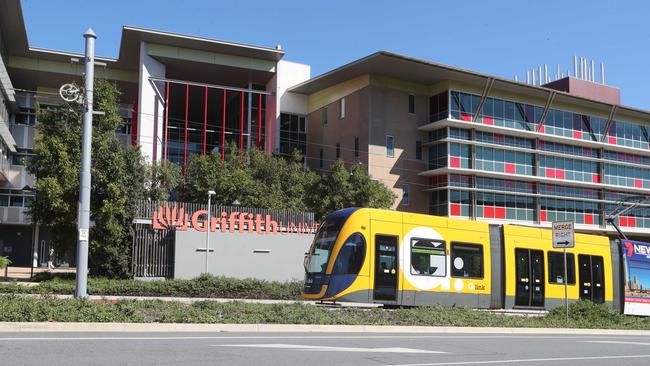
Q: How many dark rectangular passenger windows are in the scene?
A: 3